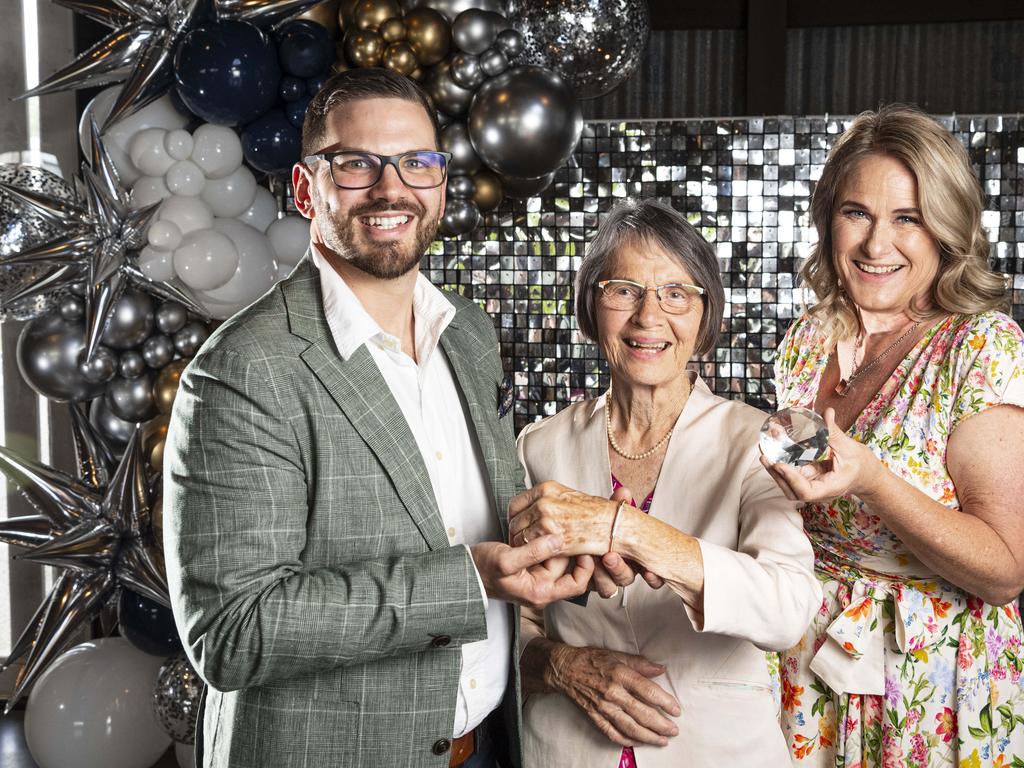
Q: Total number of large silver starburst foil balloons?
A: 3